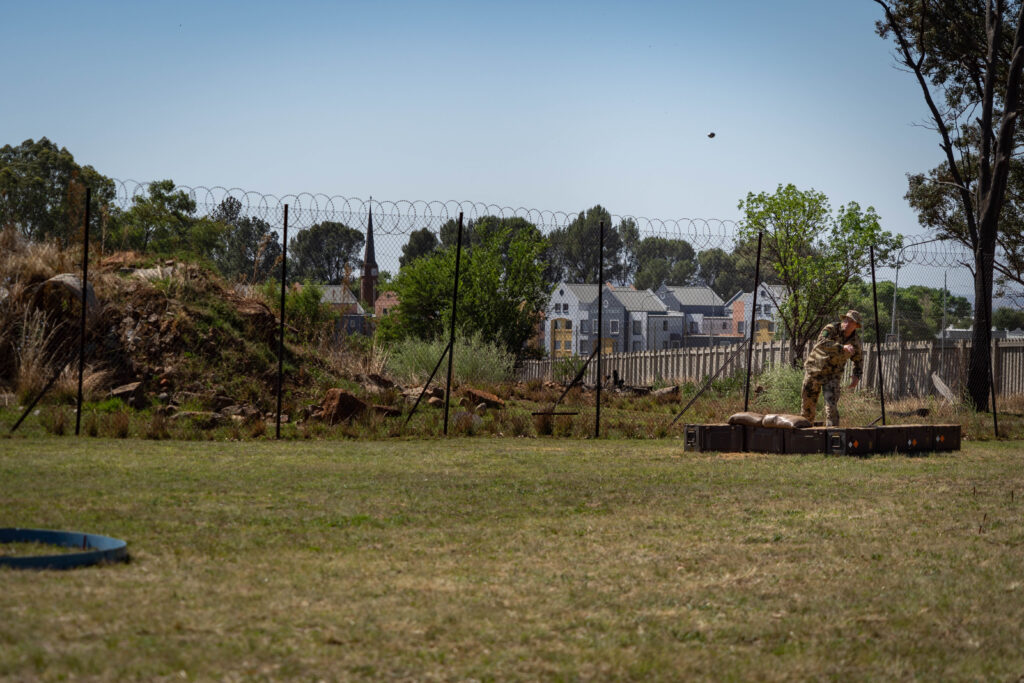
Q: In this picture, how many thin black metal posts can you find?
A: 7